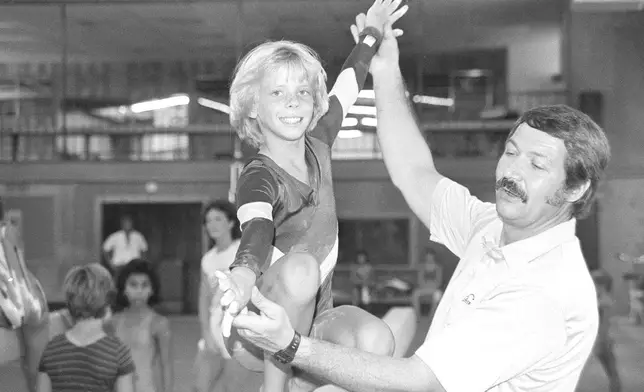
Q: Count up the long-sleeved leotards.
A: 1